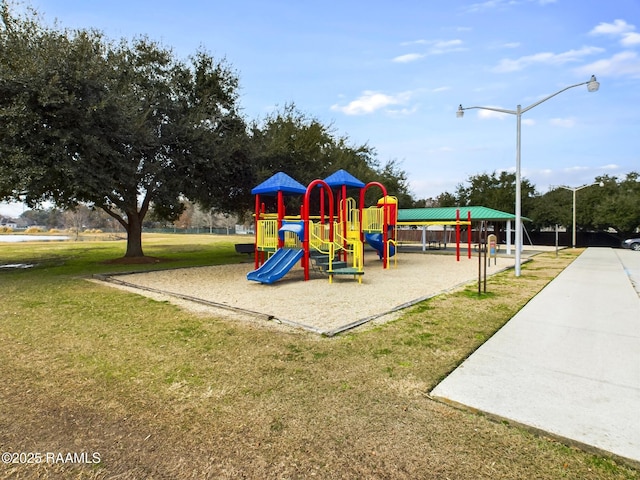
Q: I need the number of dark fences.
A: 1